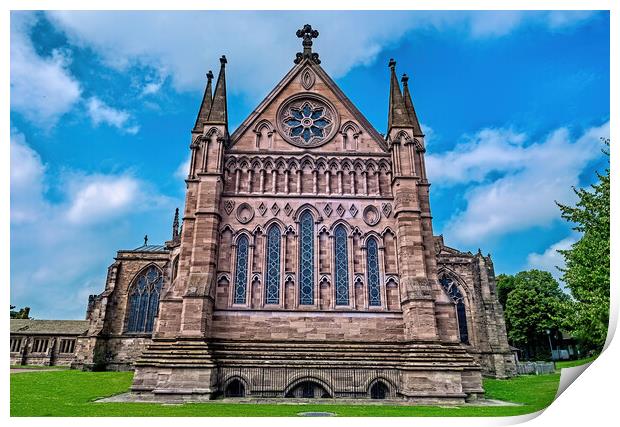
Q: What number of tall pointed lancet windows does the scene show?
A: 5